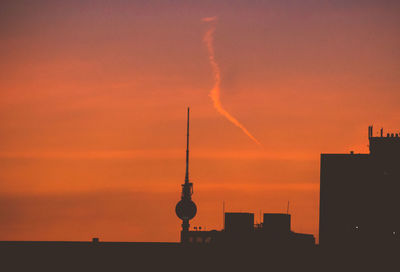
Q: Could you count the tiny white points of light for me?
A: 2